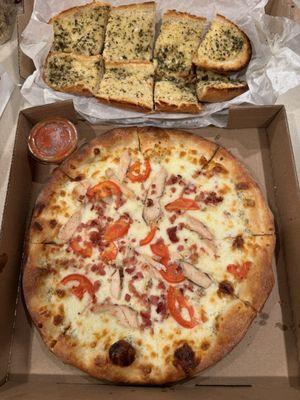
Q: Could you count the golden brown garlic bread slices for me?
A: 8